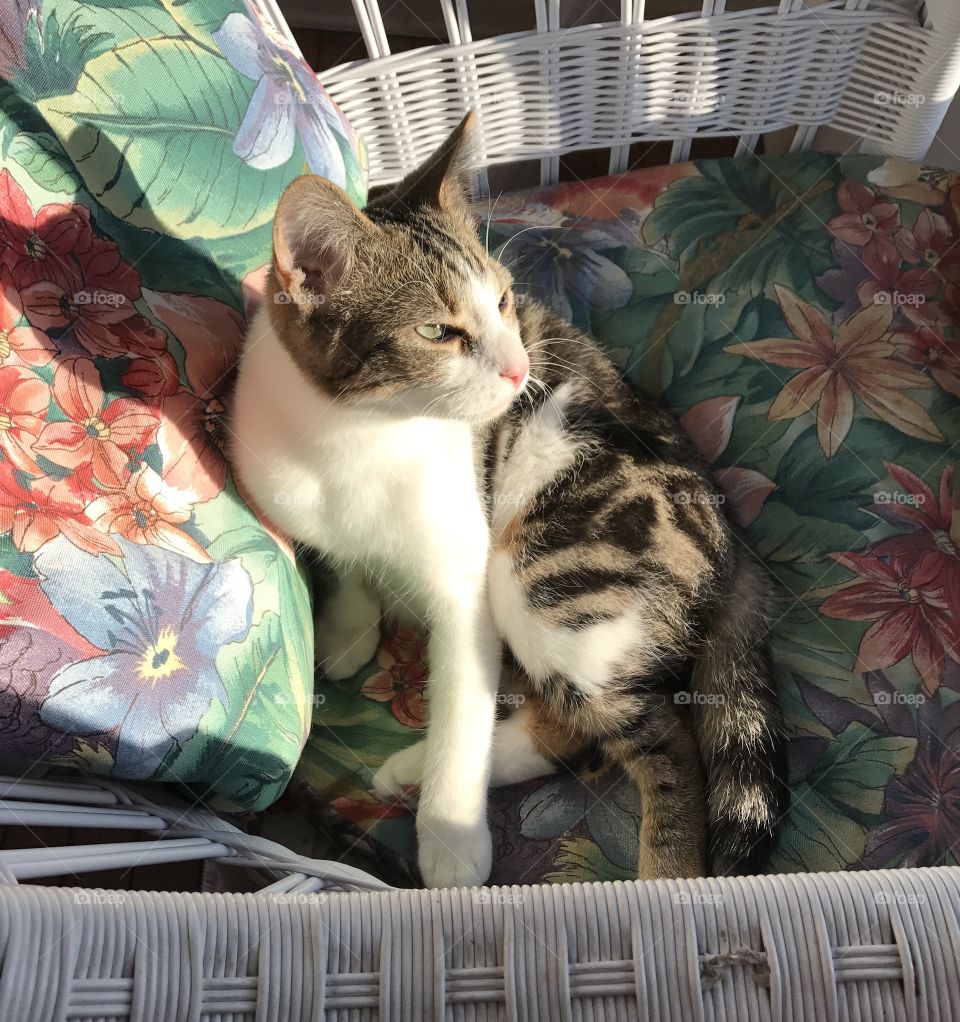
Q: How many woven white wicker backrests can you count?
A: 1